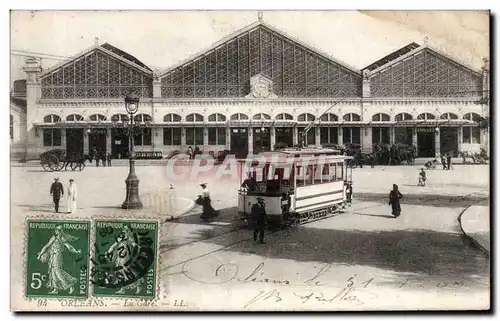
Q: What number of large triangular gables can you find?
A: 3